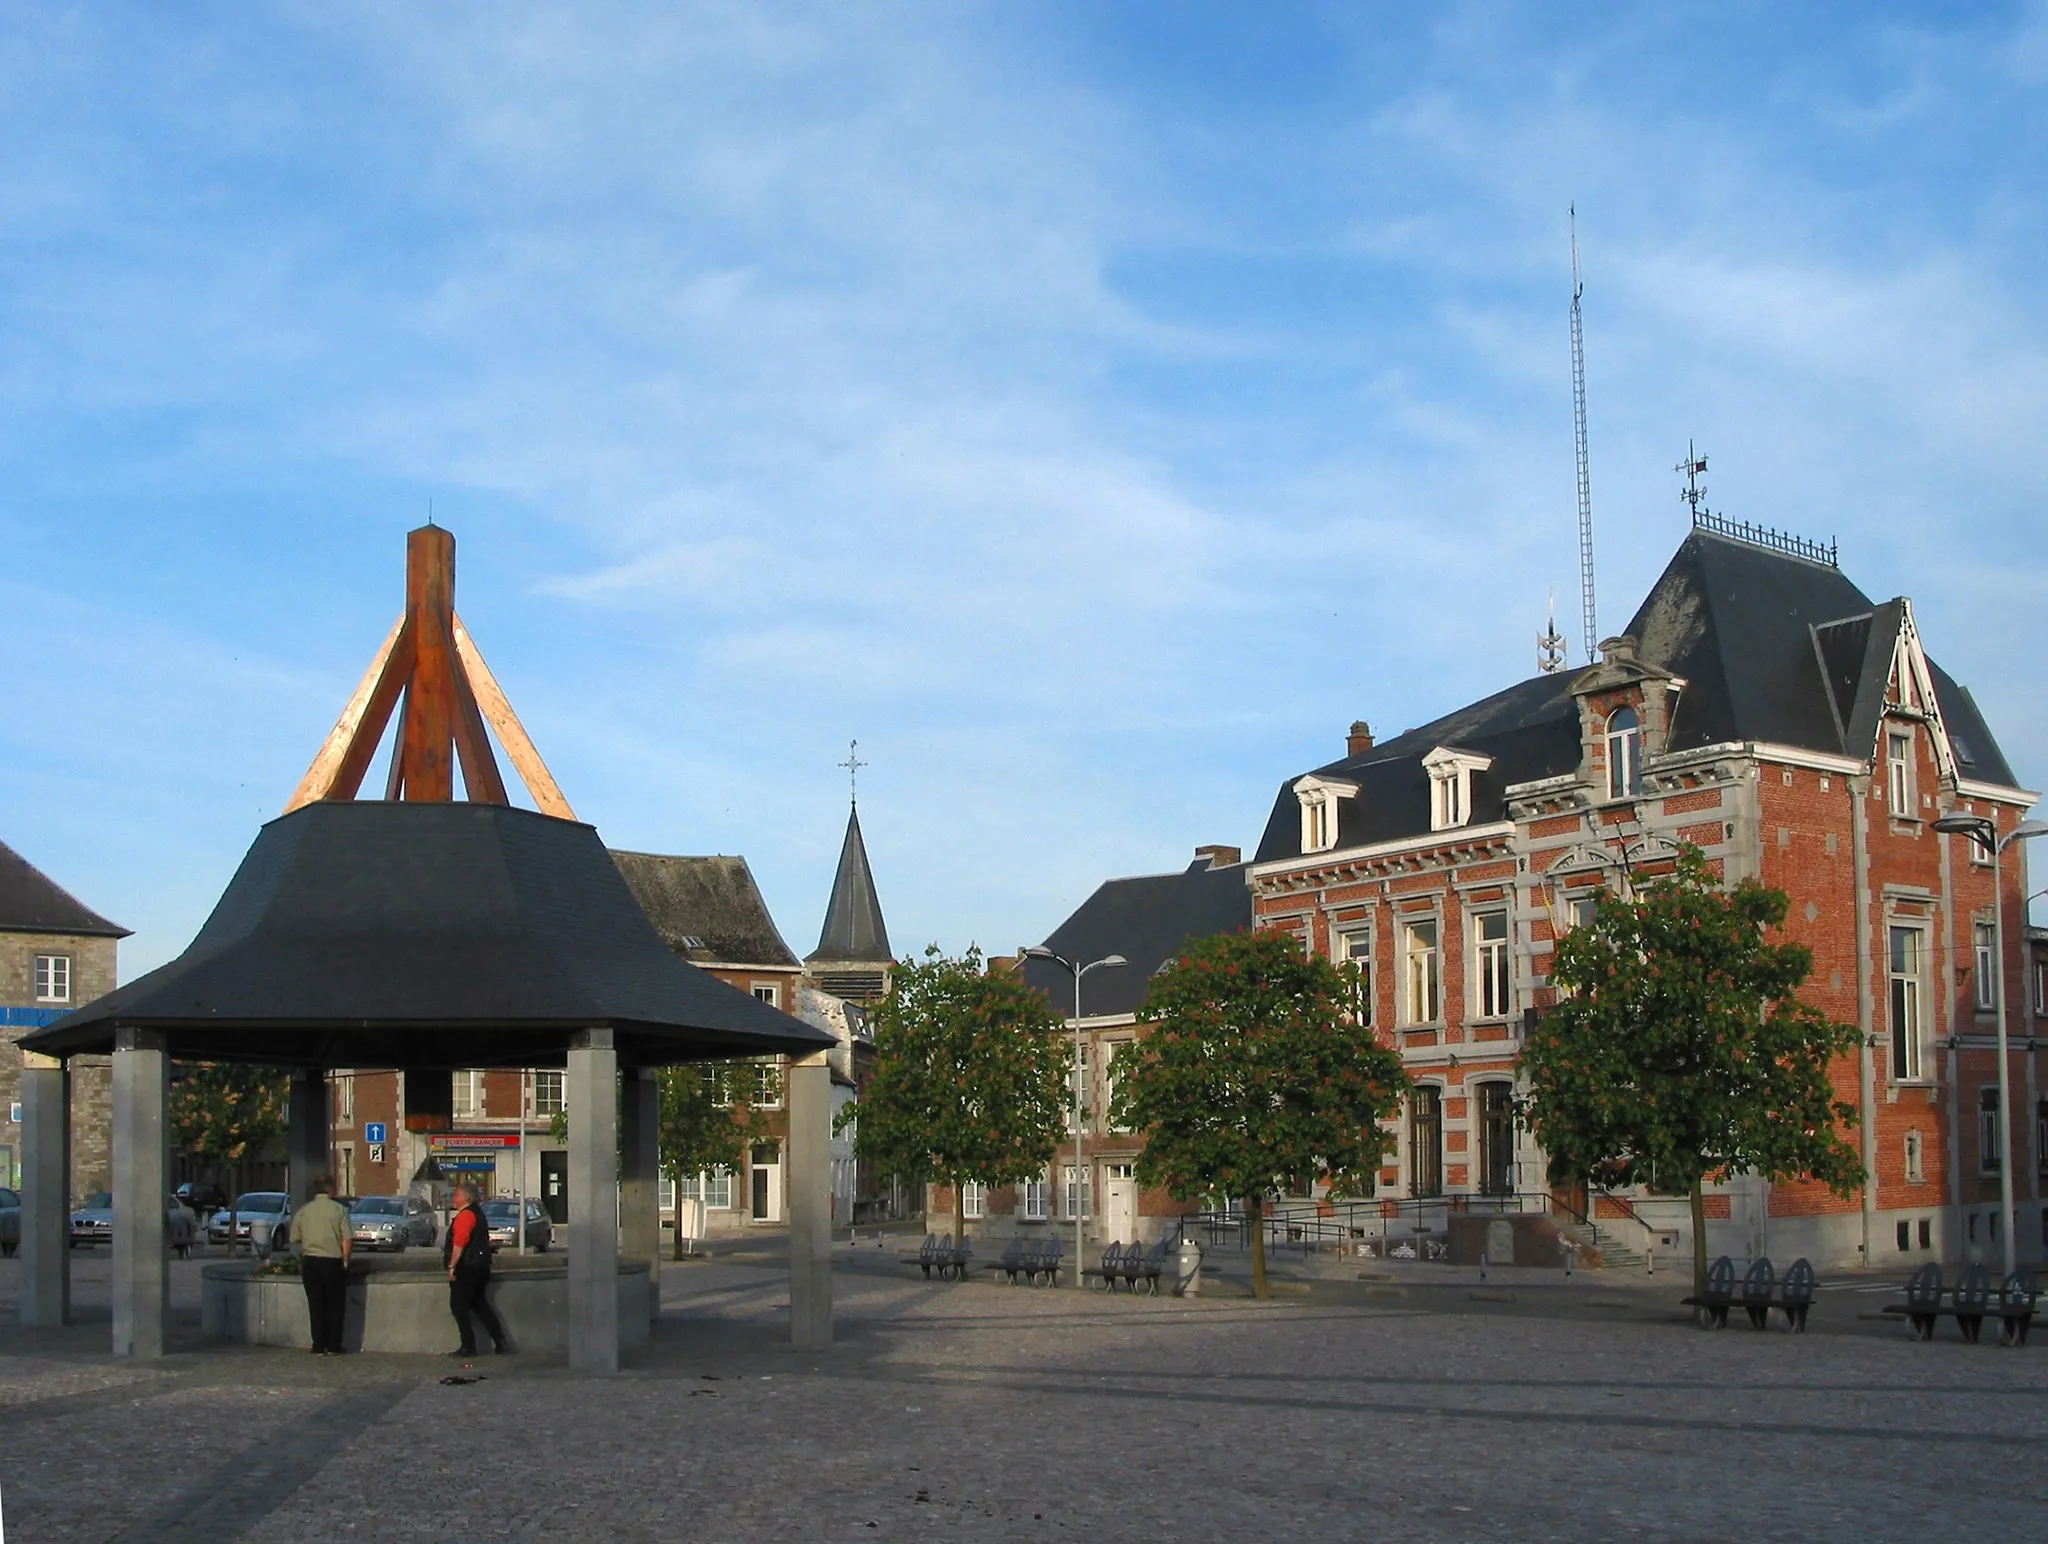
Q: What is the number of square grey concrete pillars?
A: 6